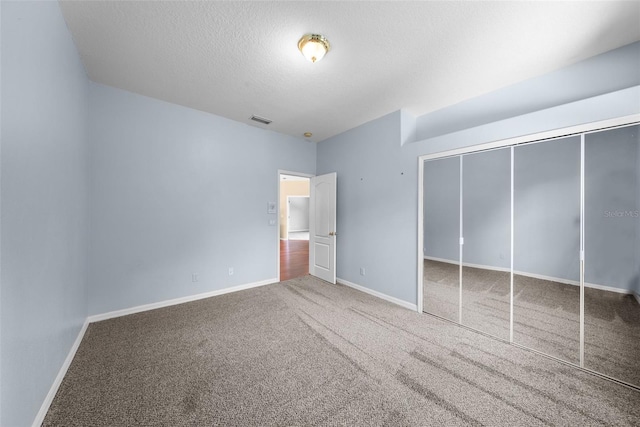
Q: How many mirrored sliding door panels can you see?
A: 4